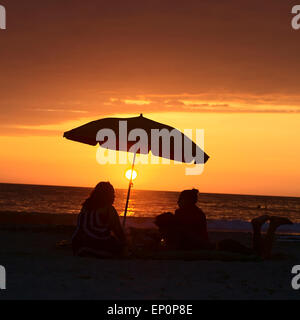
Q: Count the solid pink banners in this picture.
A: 0